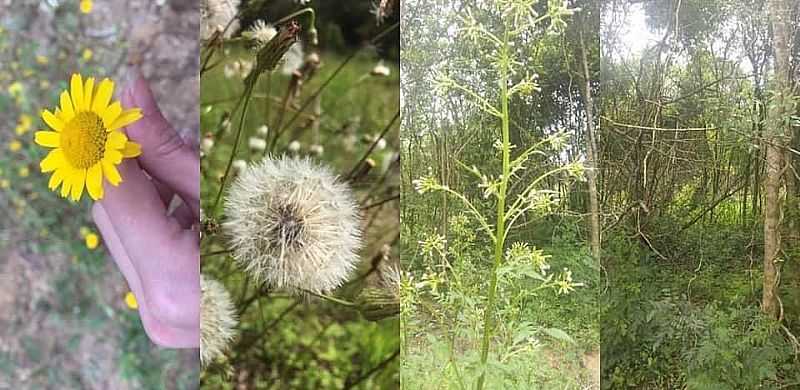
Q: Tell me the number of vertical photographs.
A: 4